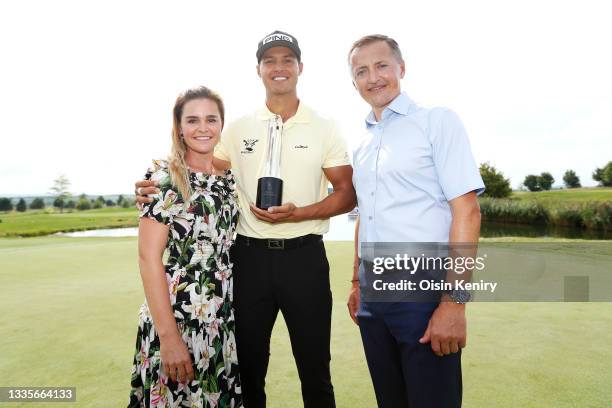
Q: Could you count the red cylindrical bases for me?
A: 0